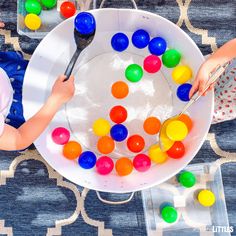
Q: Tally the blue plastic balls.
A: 7